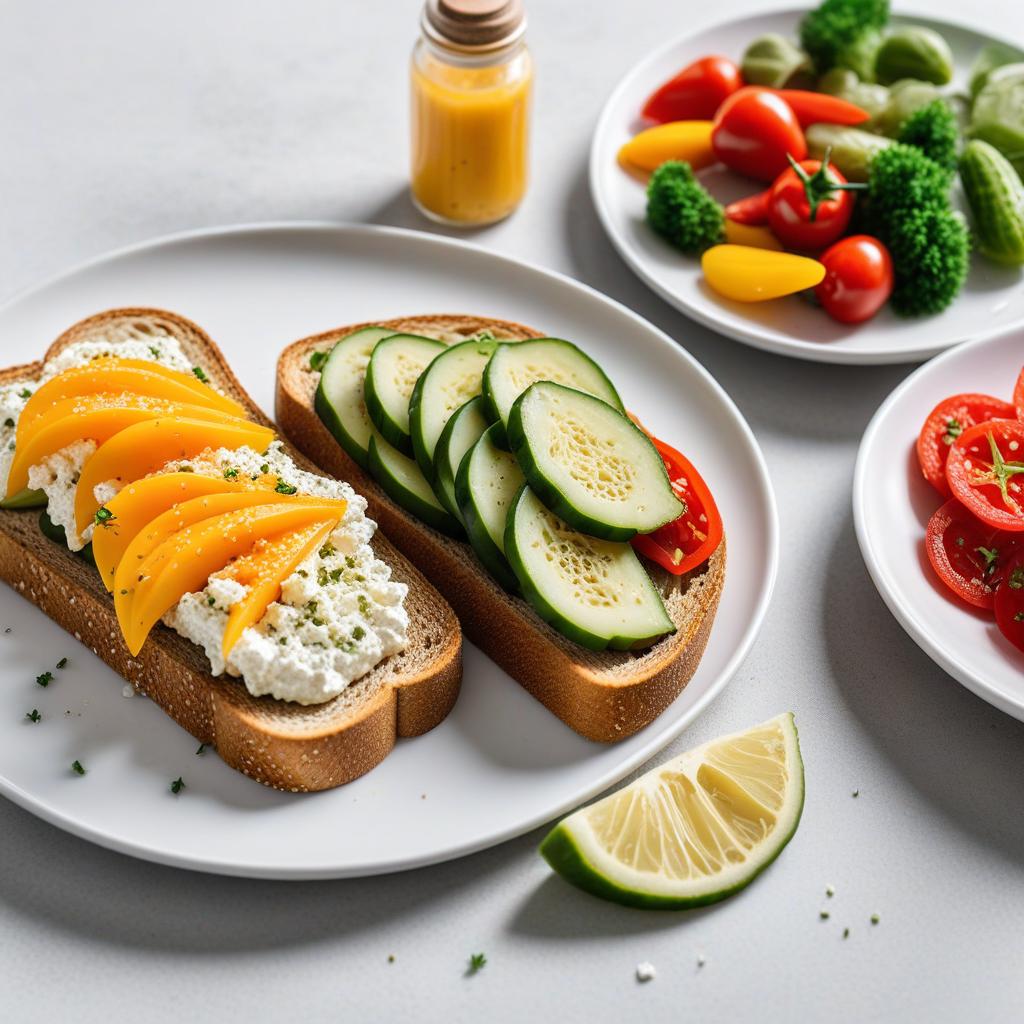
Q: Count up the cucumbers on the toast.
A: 9